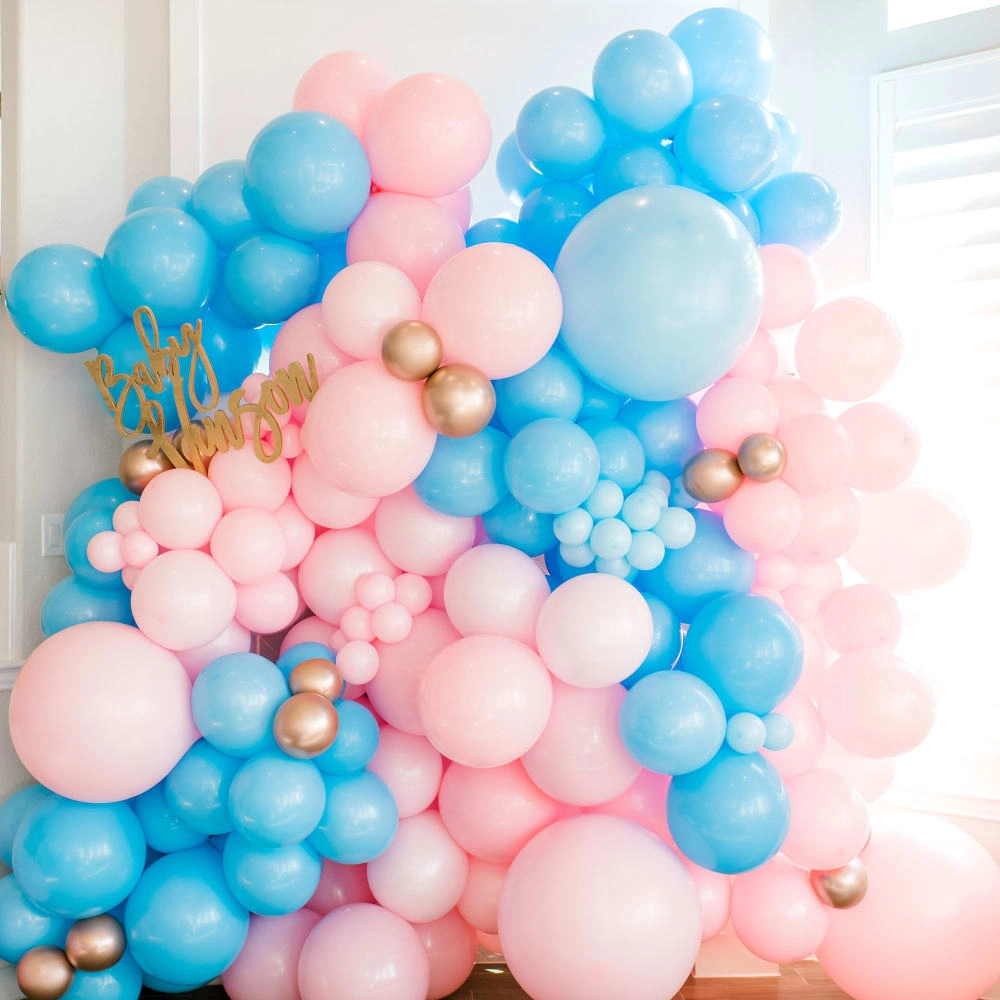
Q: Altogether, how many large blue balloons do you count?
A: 1